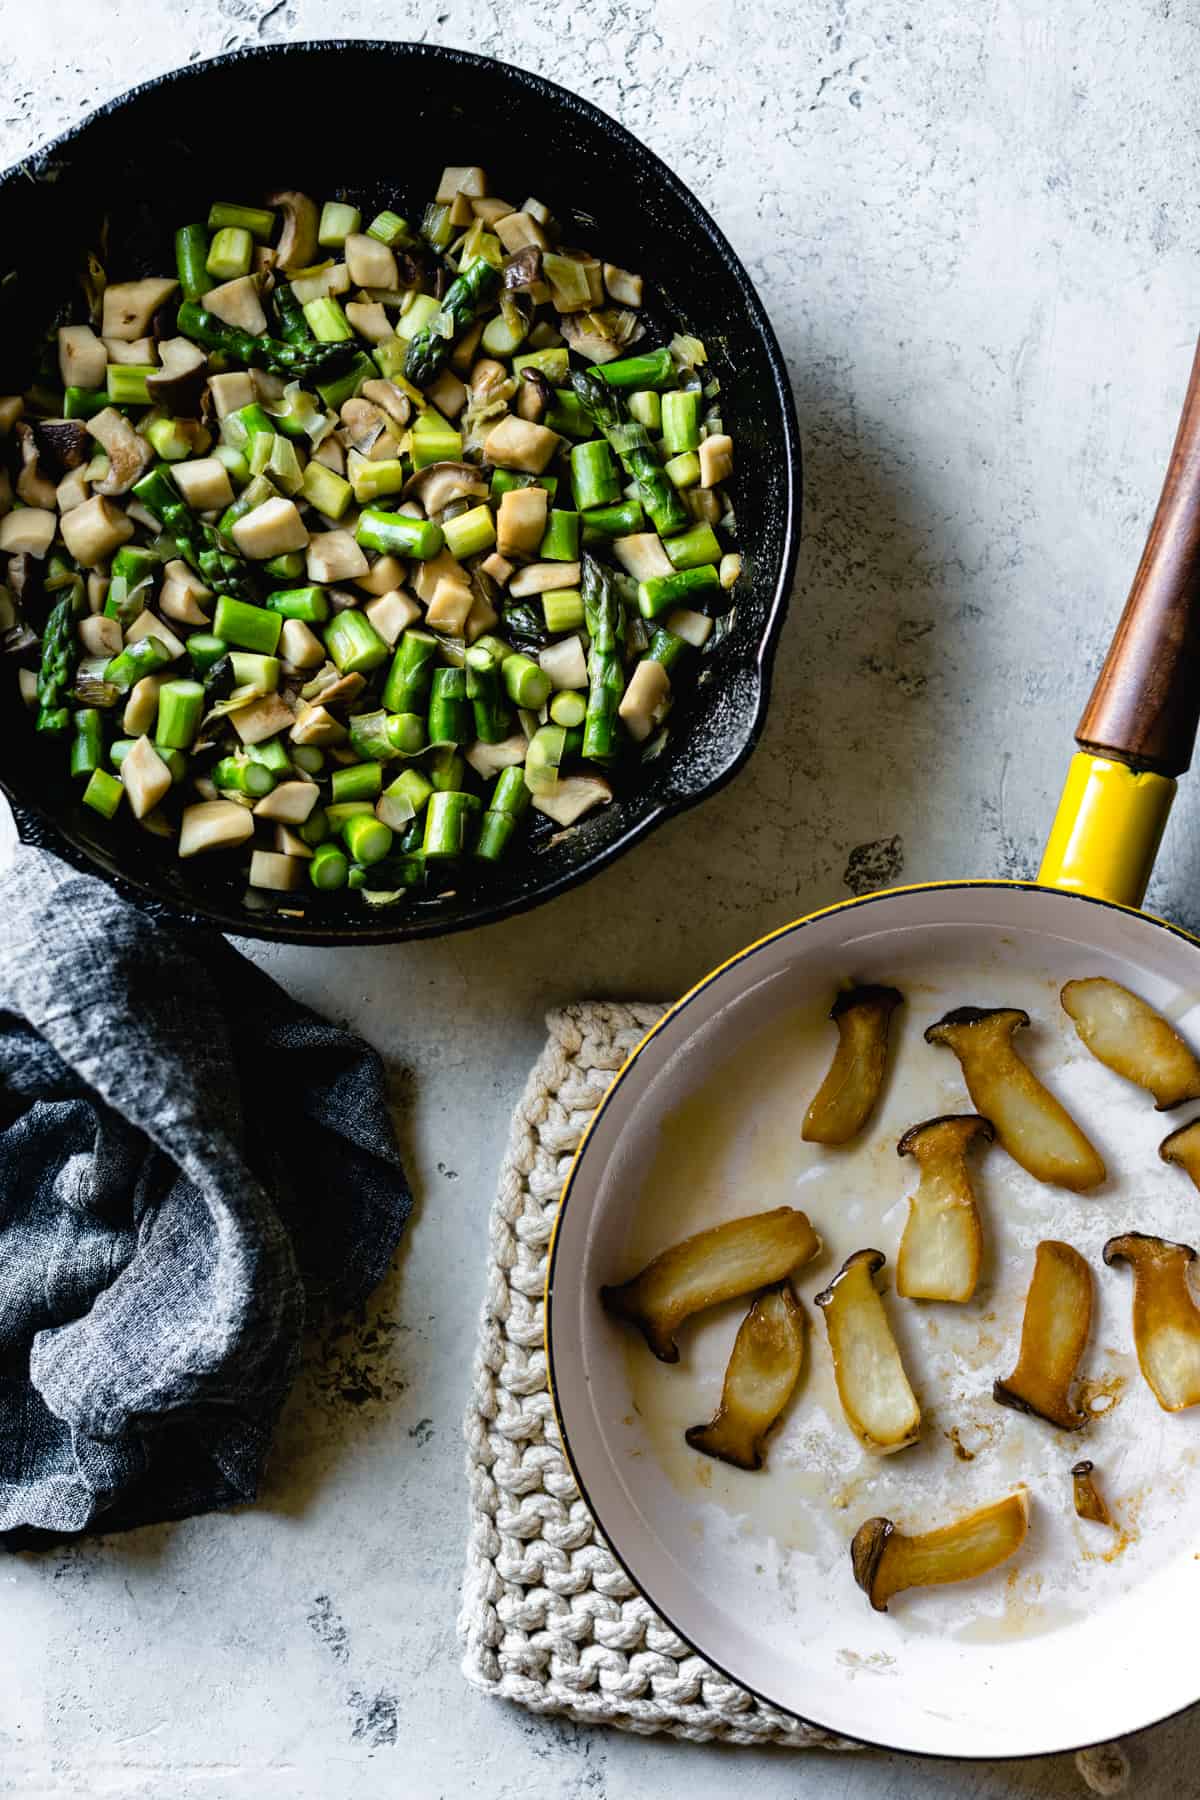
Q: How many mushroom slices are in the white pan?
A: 12